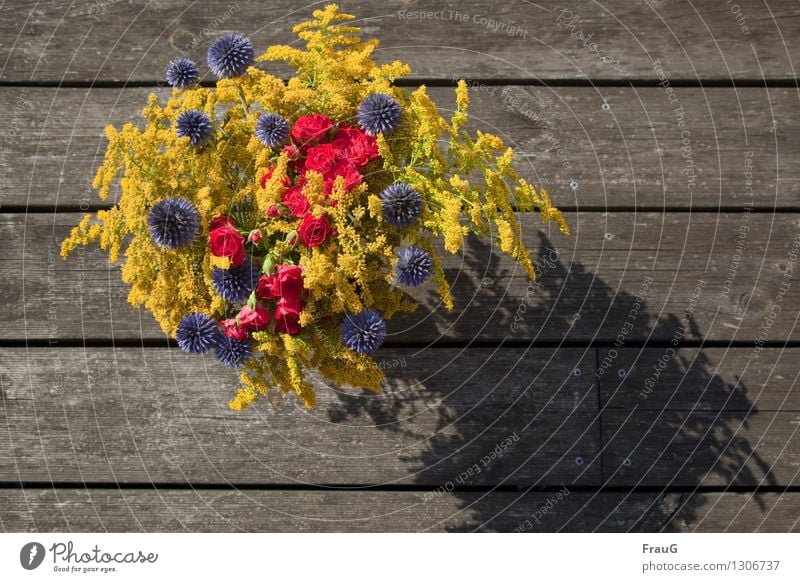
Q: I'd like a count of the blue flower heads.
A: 12